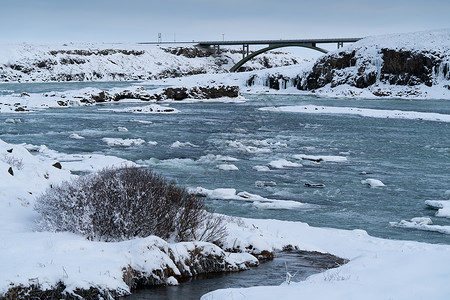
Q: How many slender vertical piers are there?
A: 6